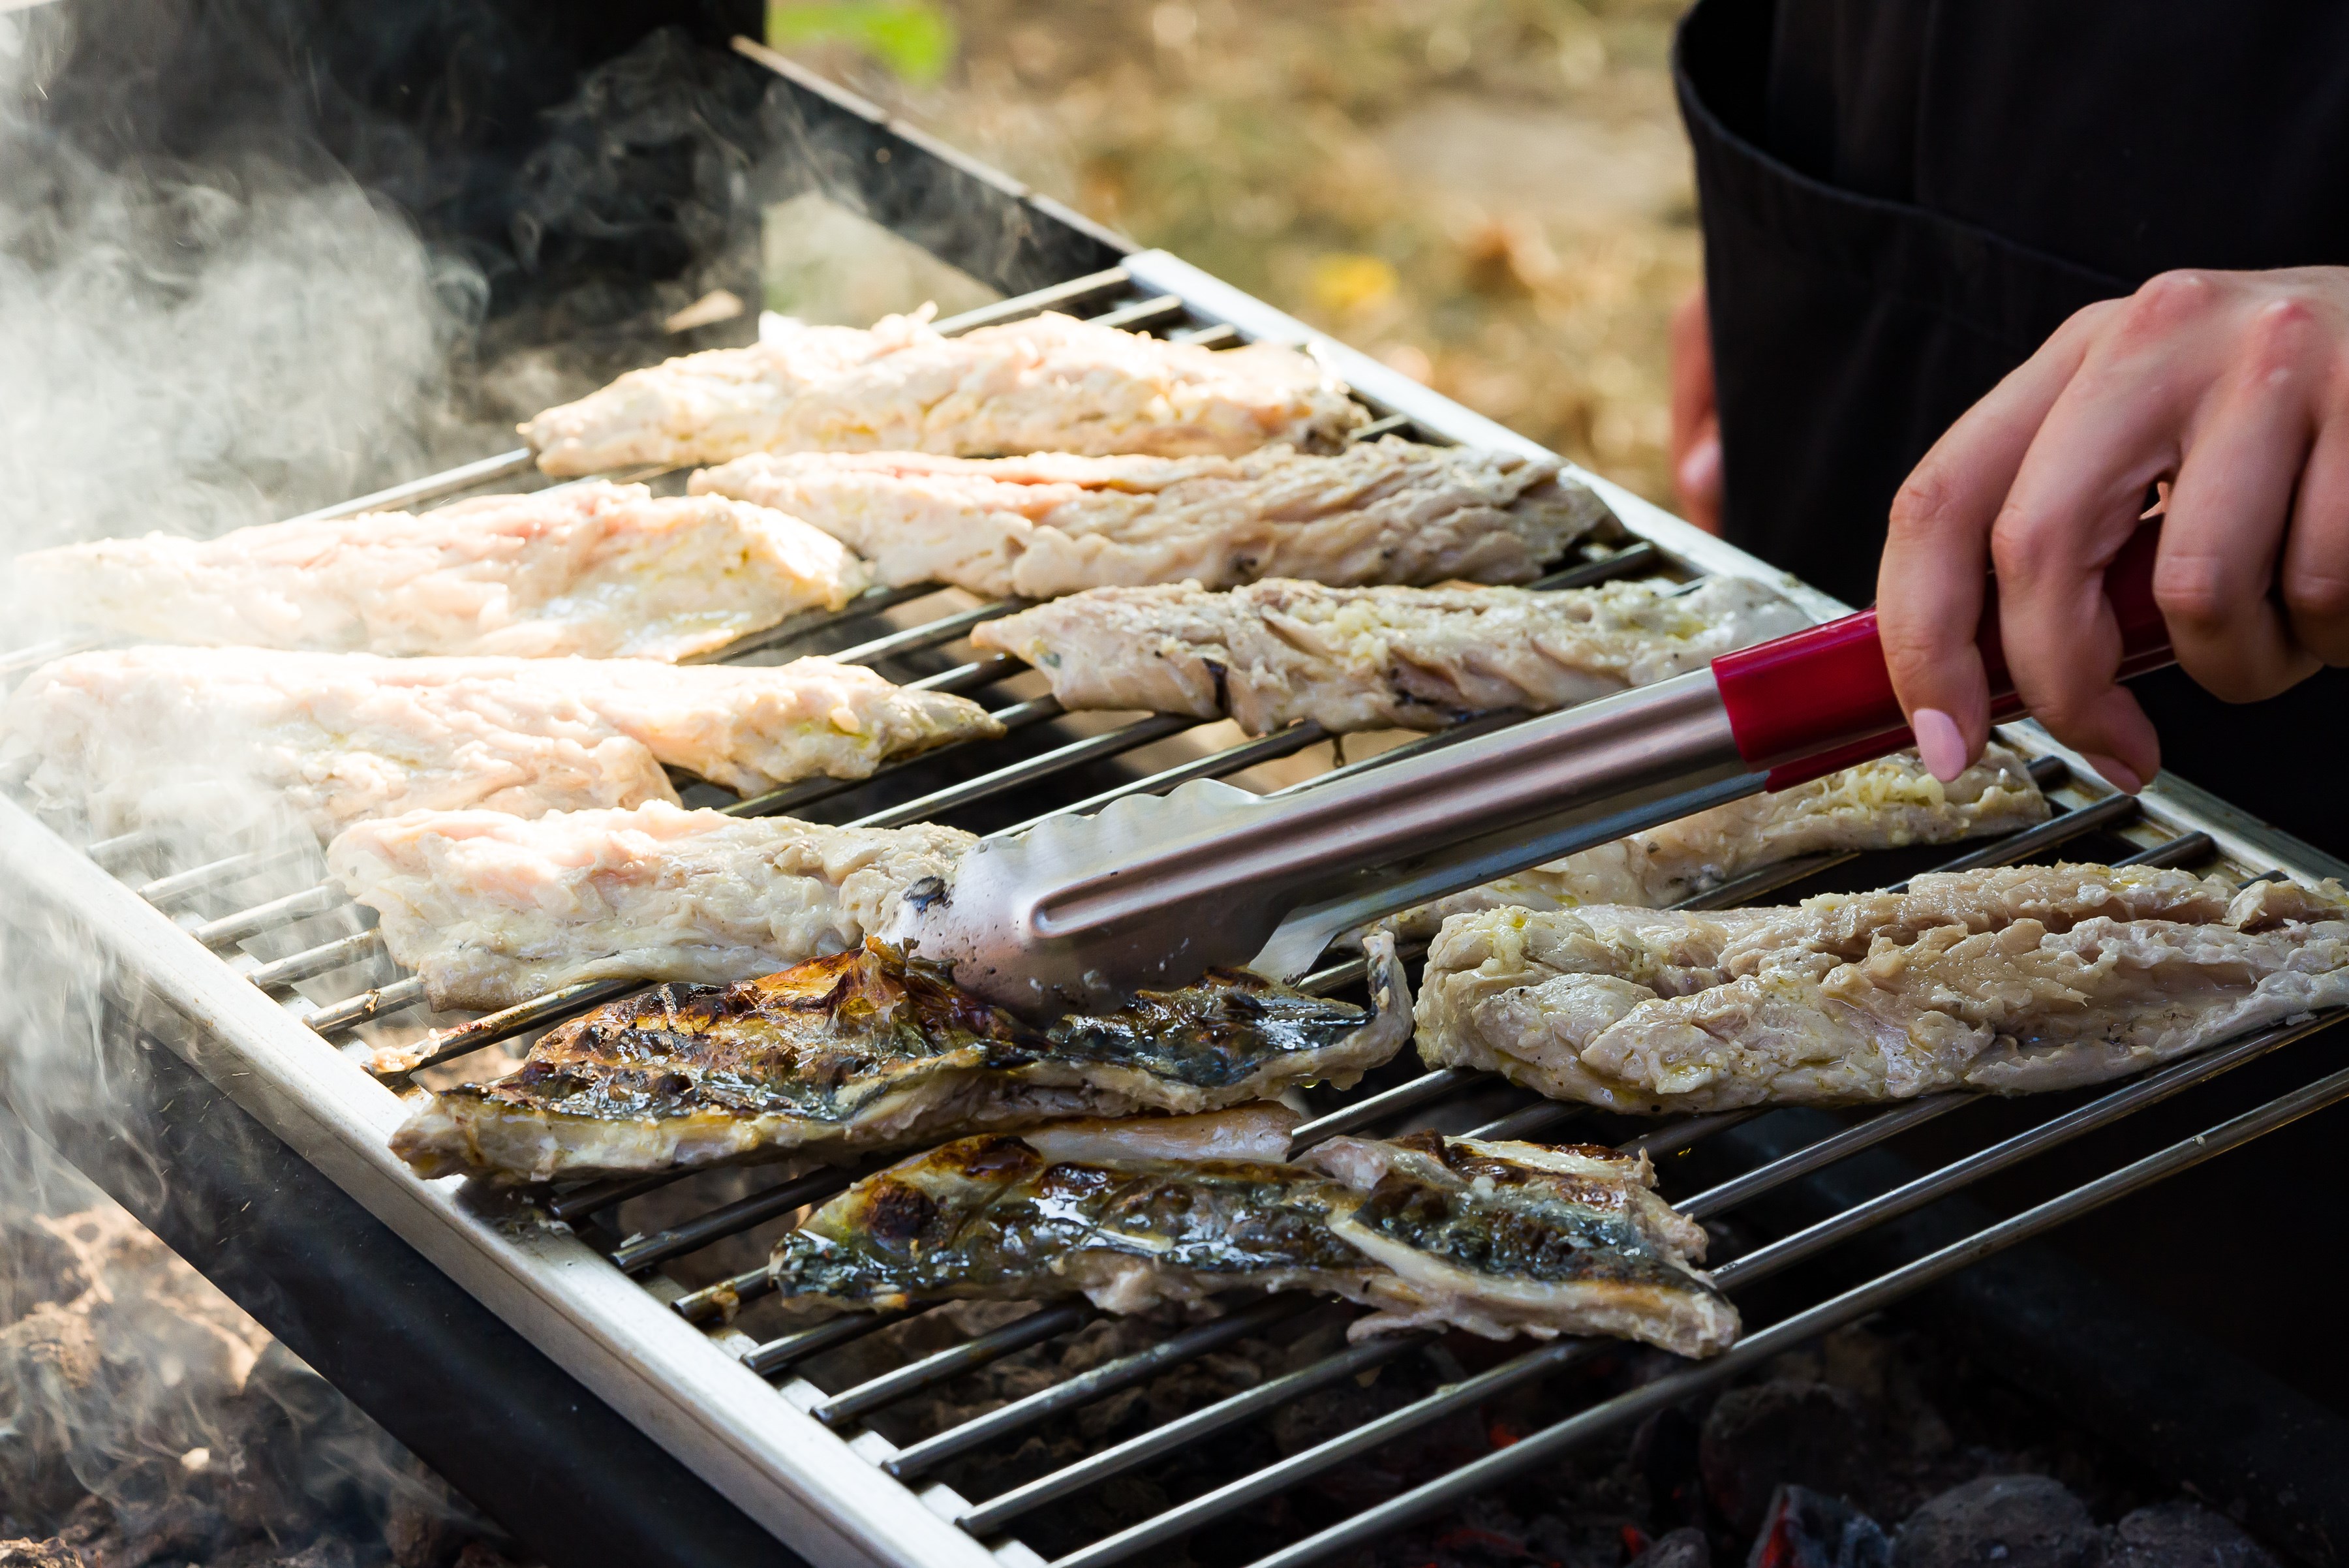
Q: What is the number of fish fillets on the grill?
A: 10